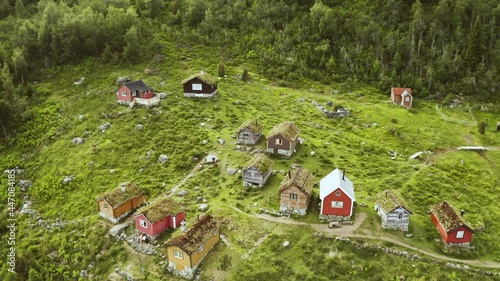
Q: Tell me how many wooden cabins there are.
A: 13